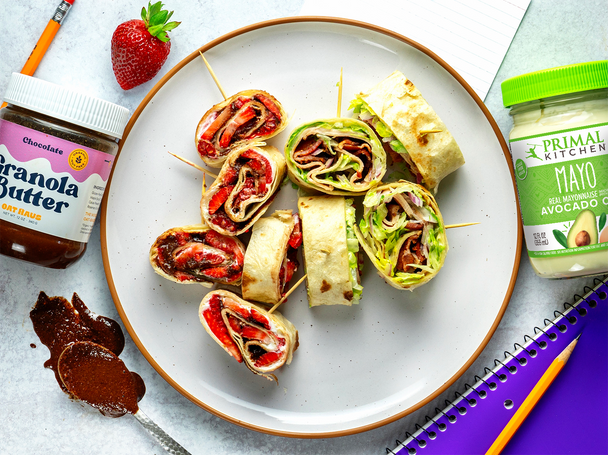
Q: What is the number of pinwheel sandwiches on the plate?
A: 9